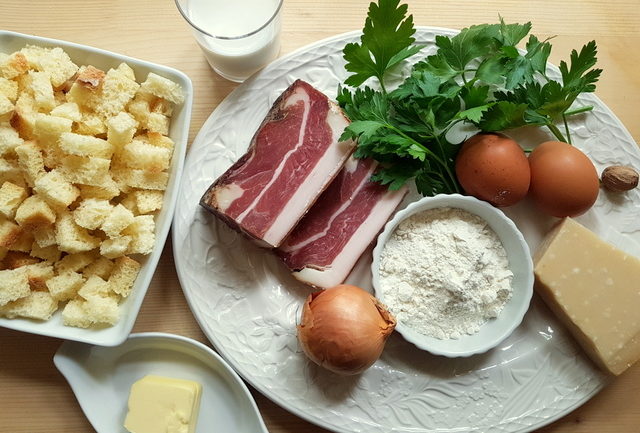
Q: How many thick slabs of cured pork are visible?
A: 2